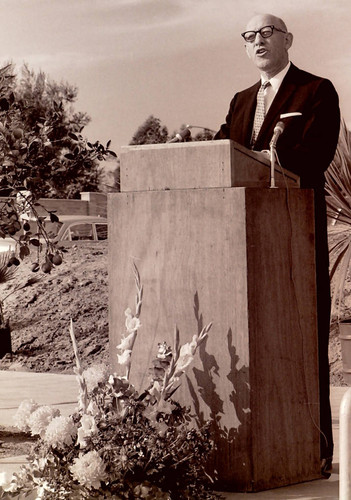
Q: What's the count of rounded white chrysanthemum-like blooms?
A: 5